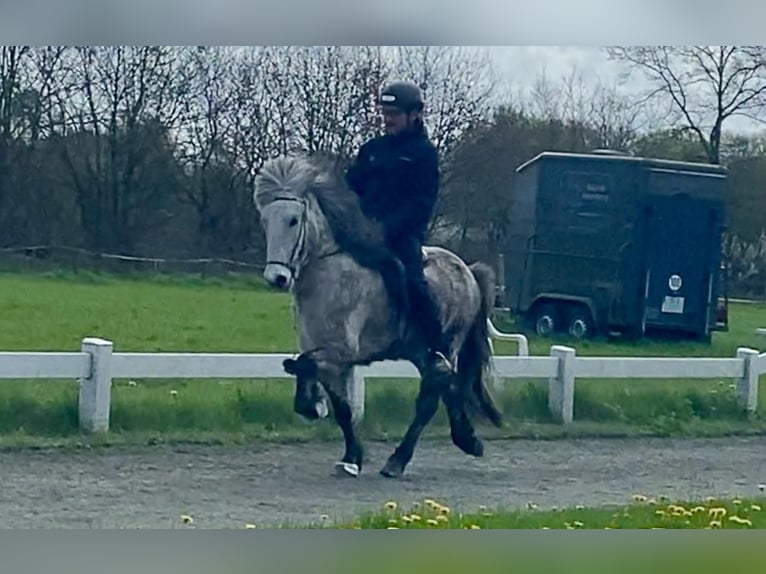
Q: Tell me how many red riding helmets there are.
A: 0